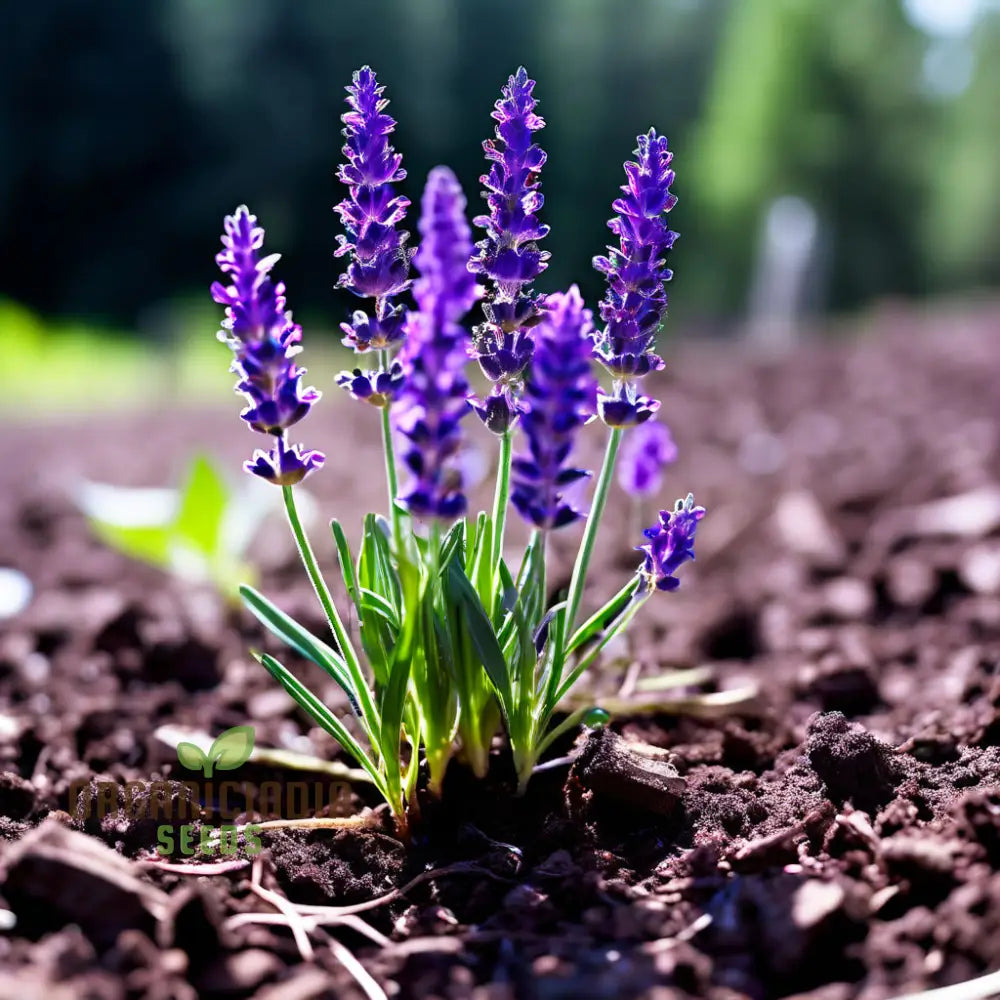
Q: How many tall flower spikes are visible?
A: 6